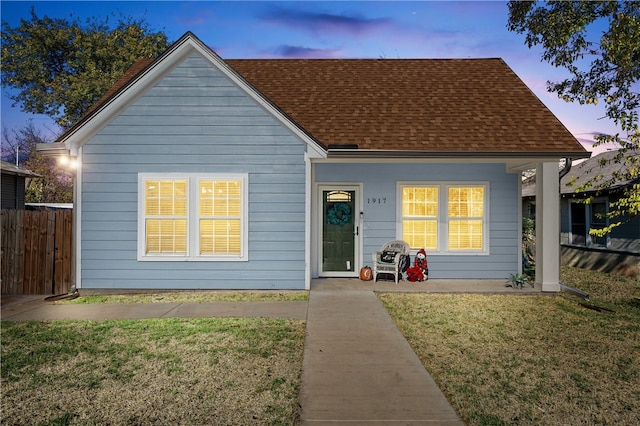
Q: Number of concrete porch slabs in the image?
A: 1